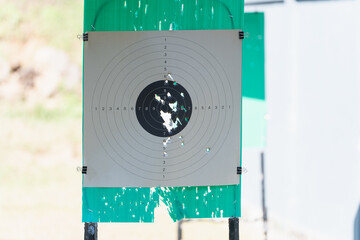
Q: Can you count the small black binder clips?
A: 4